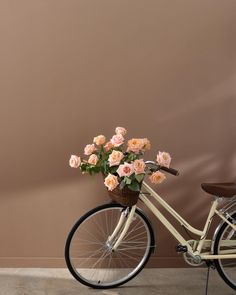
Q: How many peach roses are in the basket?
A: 15